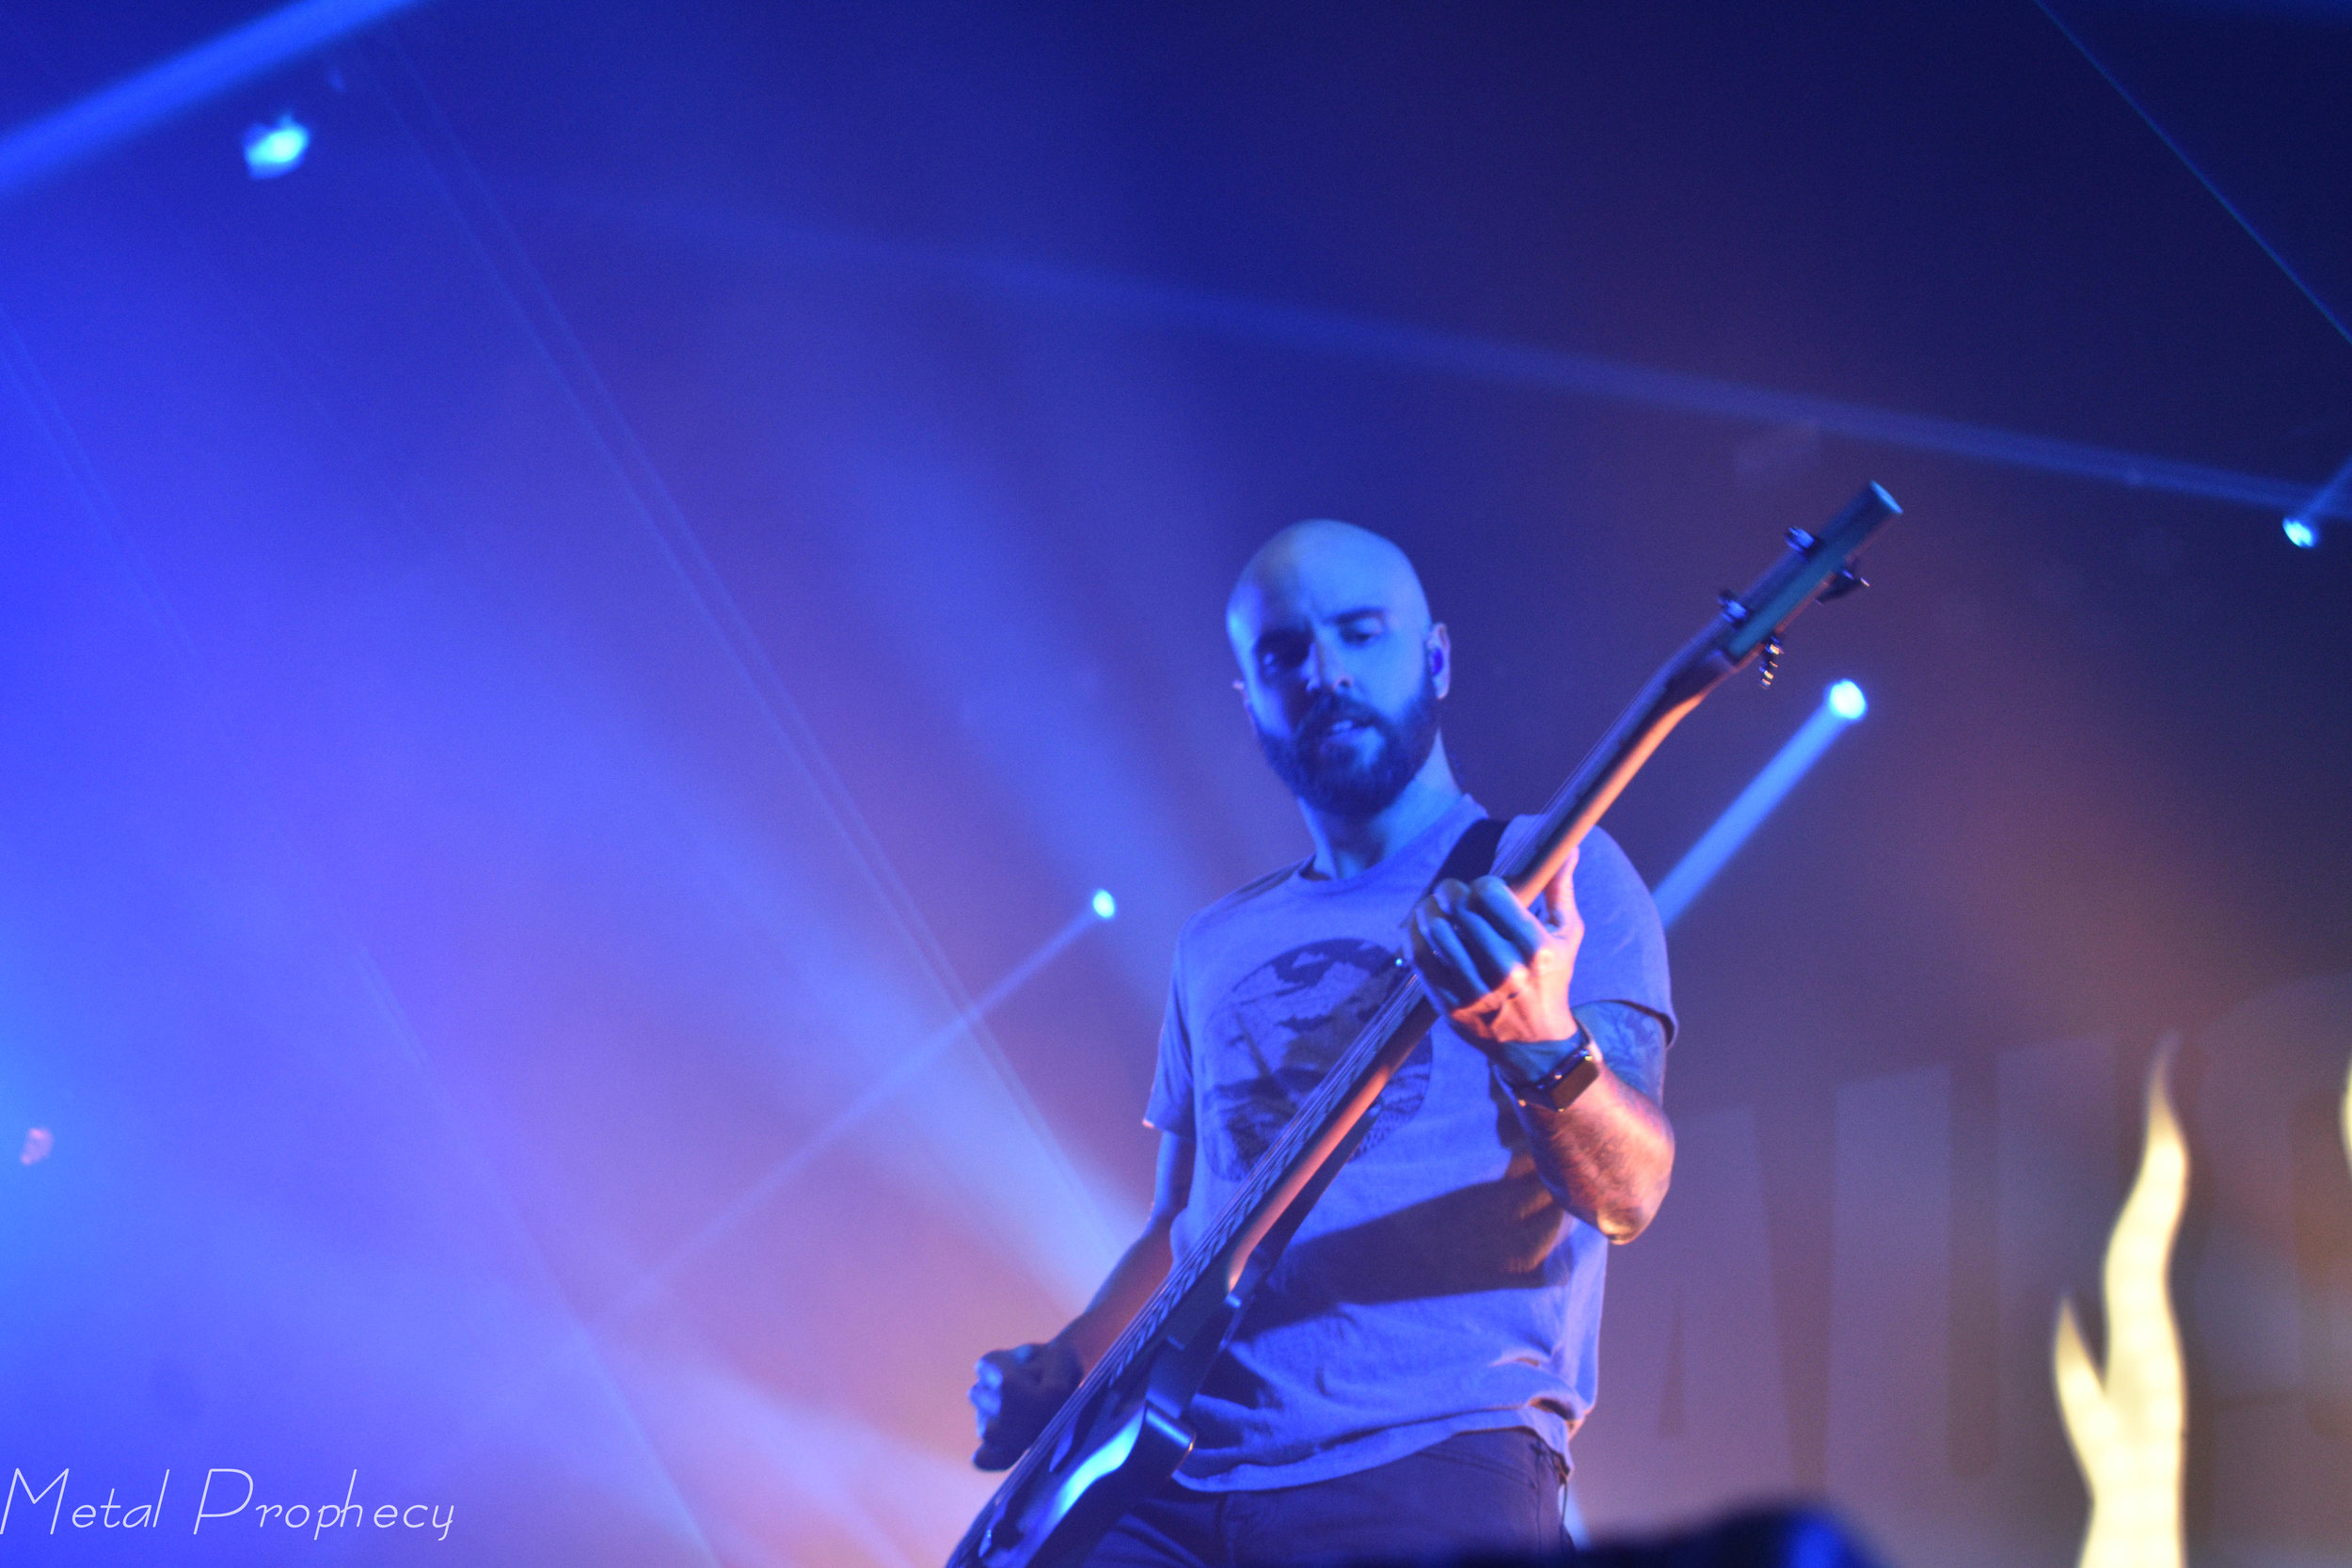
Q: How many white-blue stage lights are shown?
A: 4